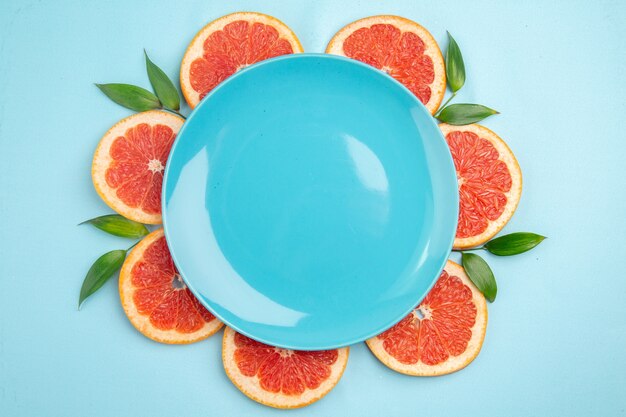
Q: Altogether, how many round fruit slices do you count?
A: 7